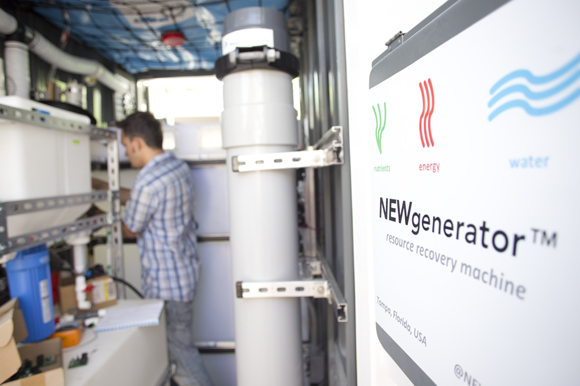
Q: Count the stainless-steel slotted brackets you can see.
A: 2